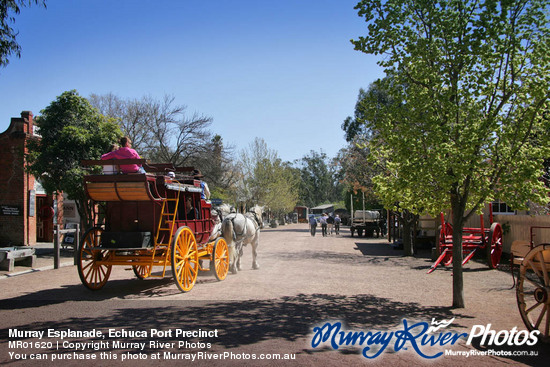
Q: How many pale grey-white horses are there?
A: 2